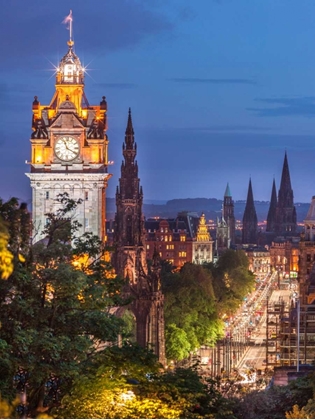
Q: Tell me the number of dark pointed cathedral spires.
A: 3